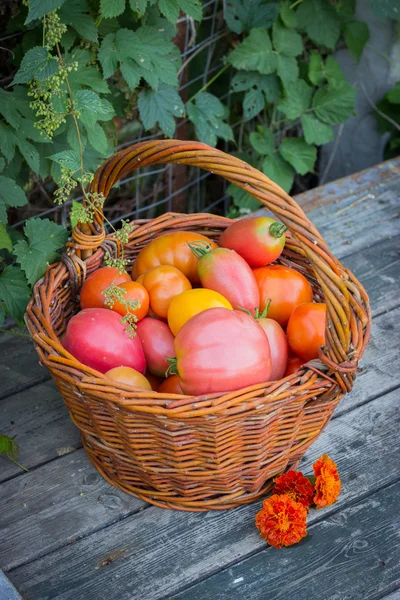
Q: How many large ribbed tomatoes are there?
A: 2